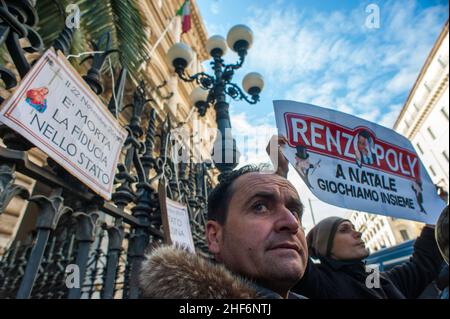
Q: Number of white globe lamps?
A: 5